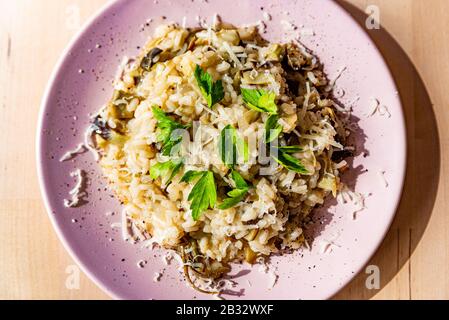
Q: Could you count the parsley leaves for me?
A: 9